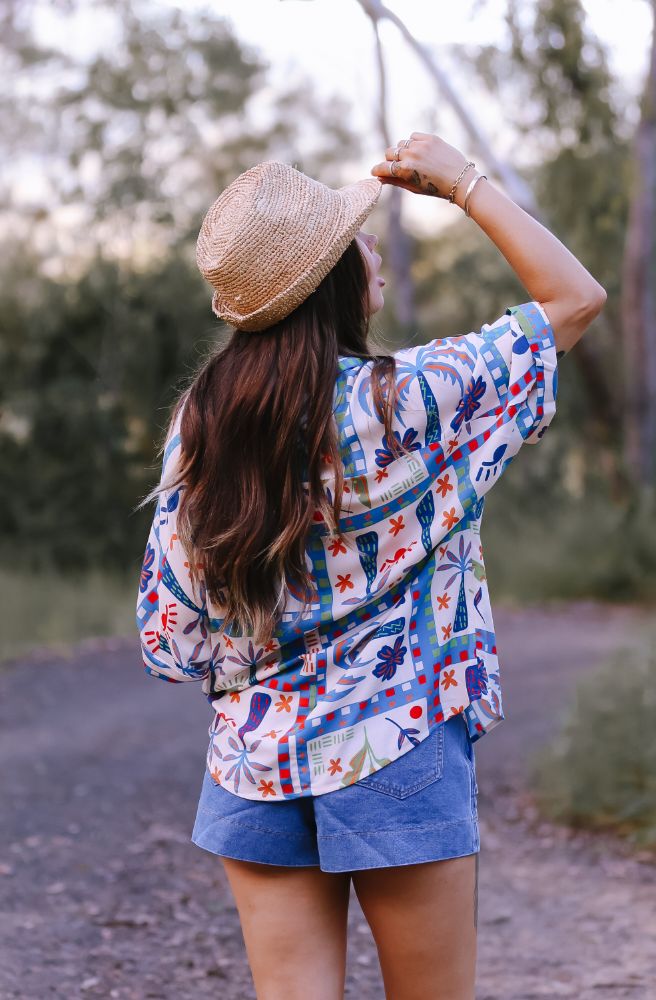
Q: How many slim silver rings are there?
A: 3